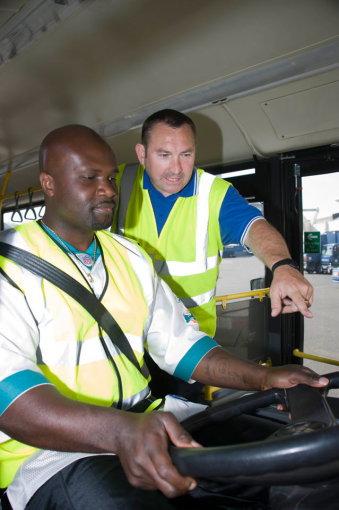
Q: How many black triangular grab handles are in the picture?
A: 3